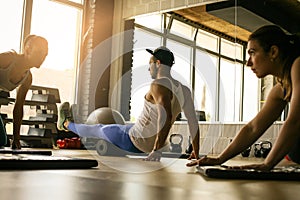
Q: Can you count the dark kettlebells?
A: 5